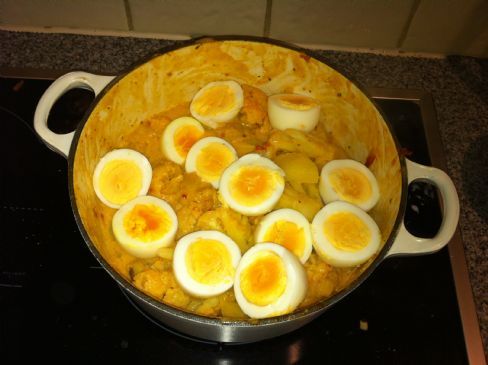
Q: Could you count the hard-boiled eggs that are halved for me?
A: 12